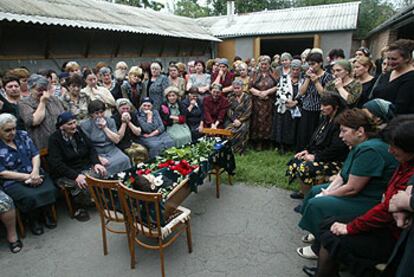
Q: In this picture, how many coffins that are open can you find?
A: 1